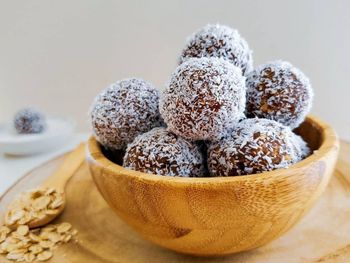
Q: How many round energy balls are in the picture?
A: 7